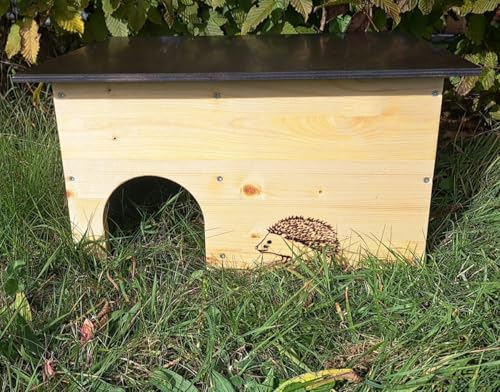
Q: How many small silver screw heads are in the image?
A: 7